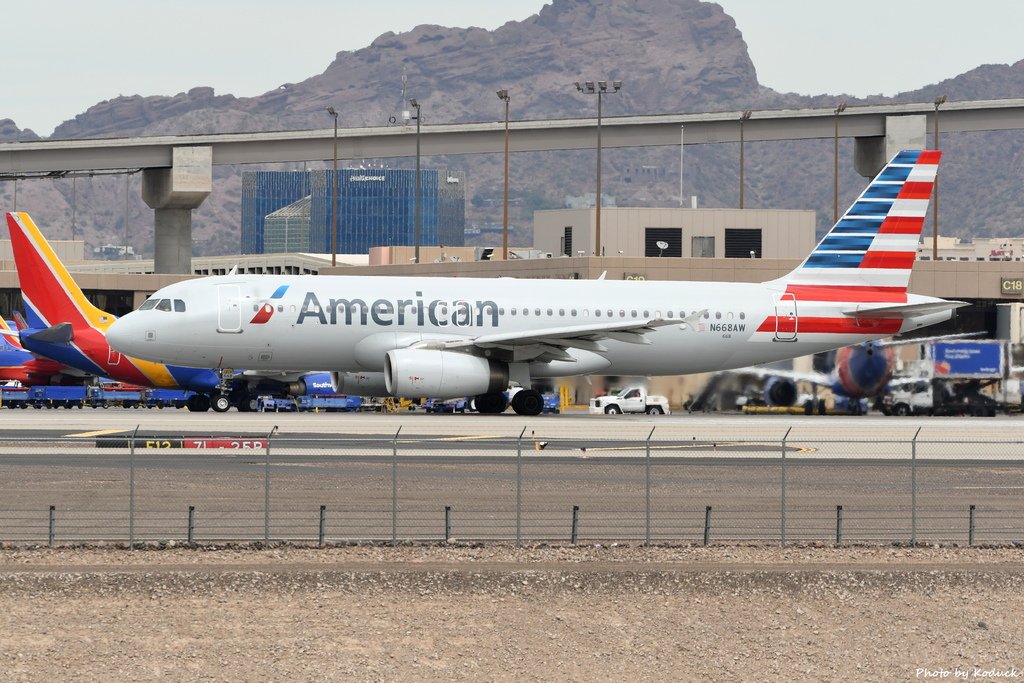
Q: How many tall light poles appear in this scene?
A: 7